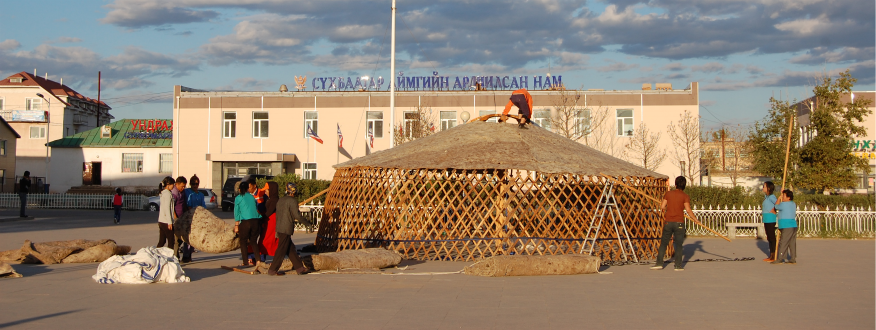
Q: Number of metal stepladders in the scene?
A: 1